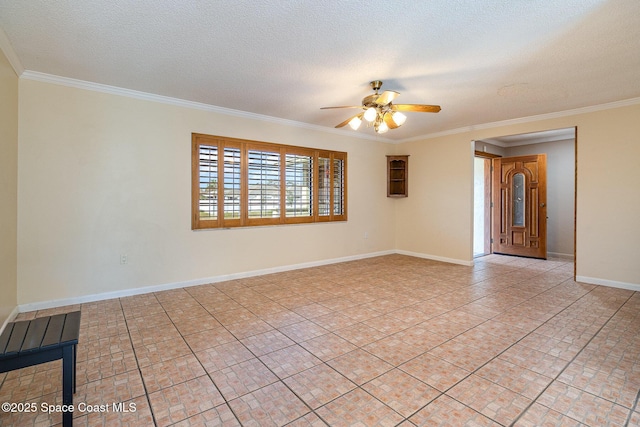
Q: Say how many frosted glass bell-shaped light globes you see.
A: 4